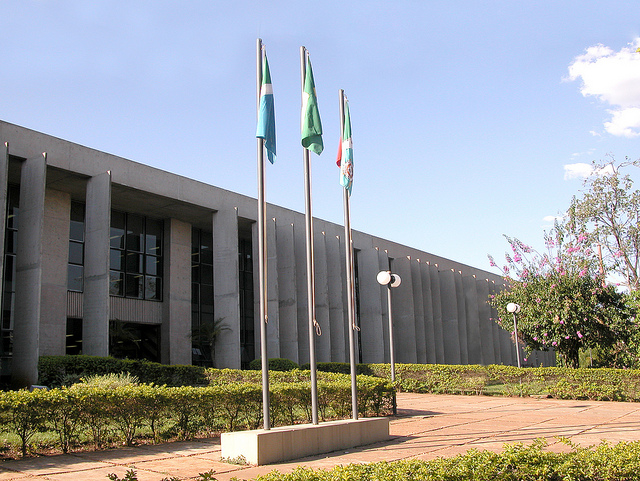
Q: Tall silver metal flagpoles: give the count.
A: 3